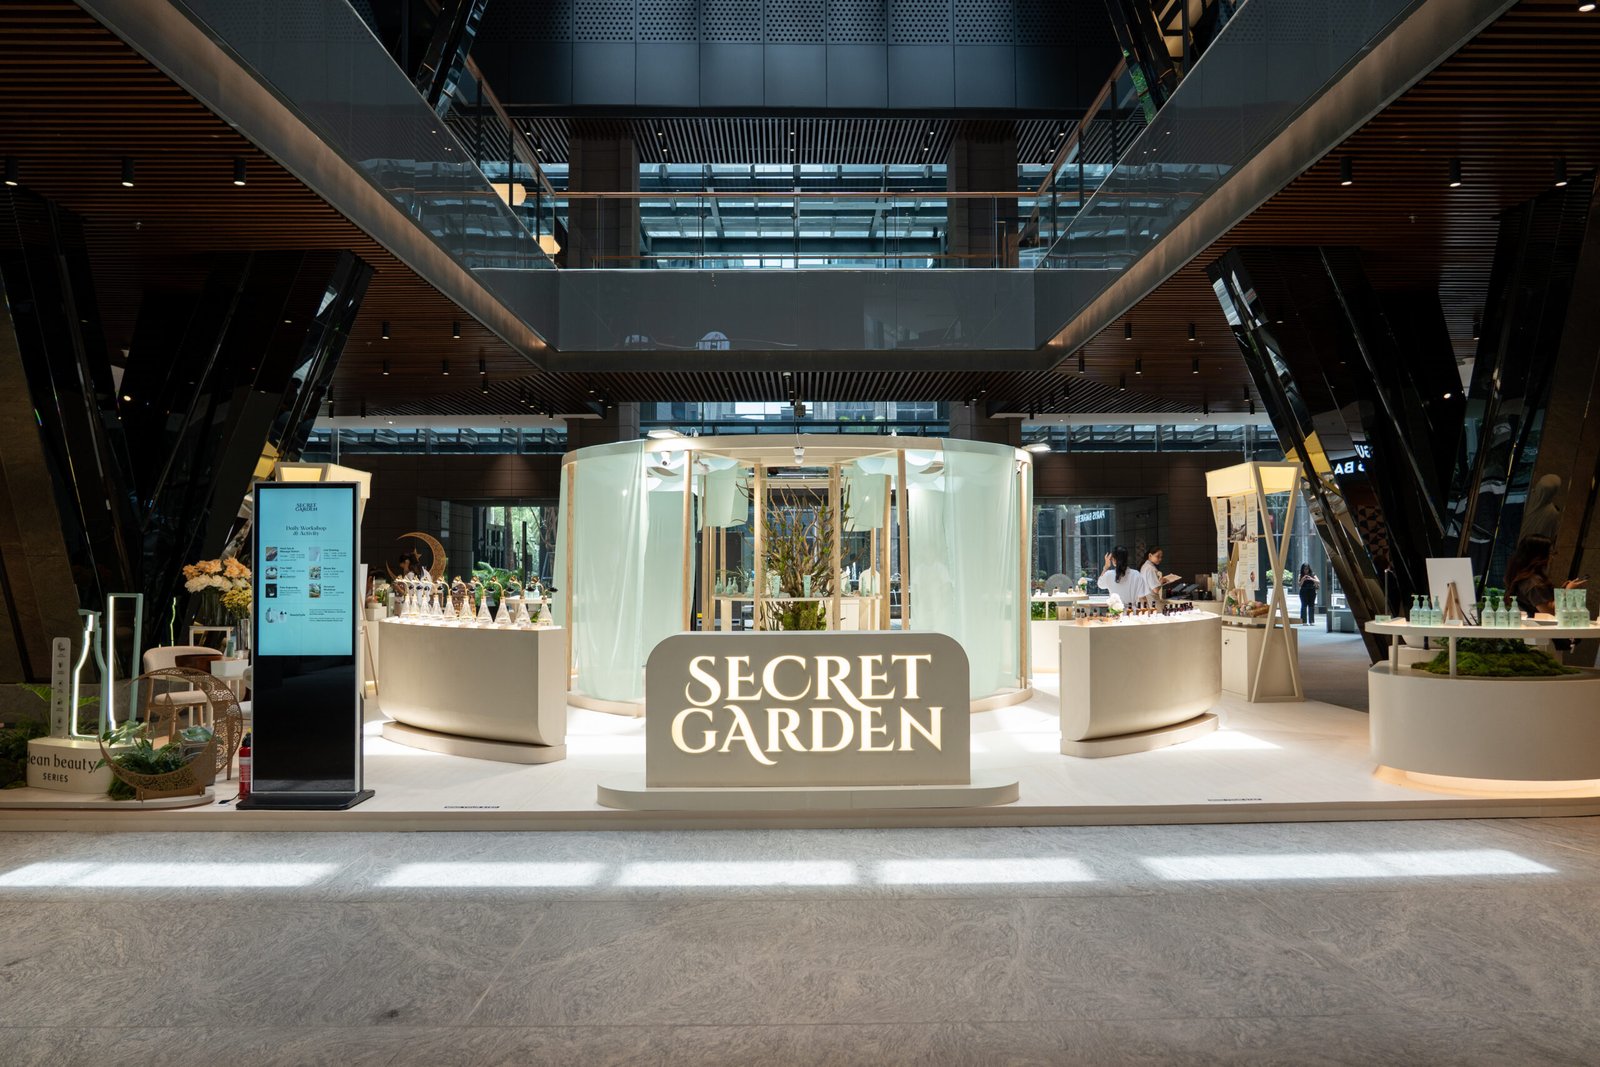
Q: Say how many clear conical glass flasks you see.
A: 10